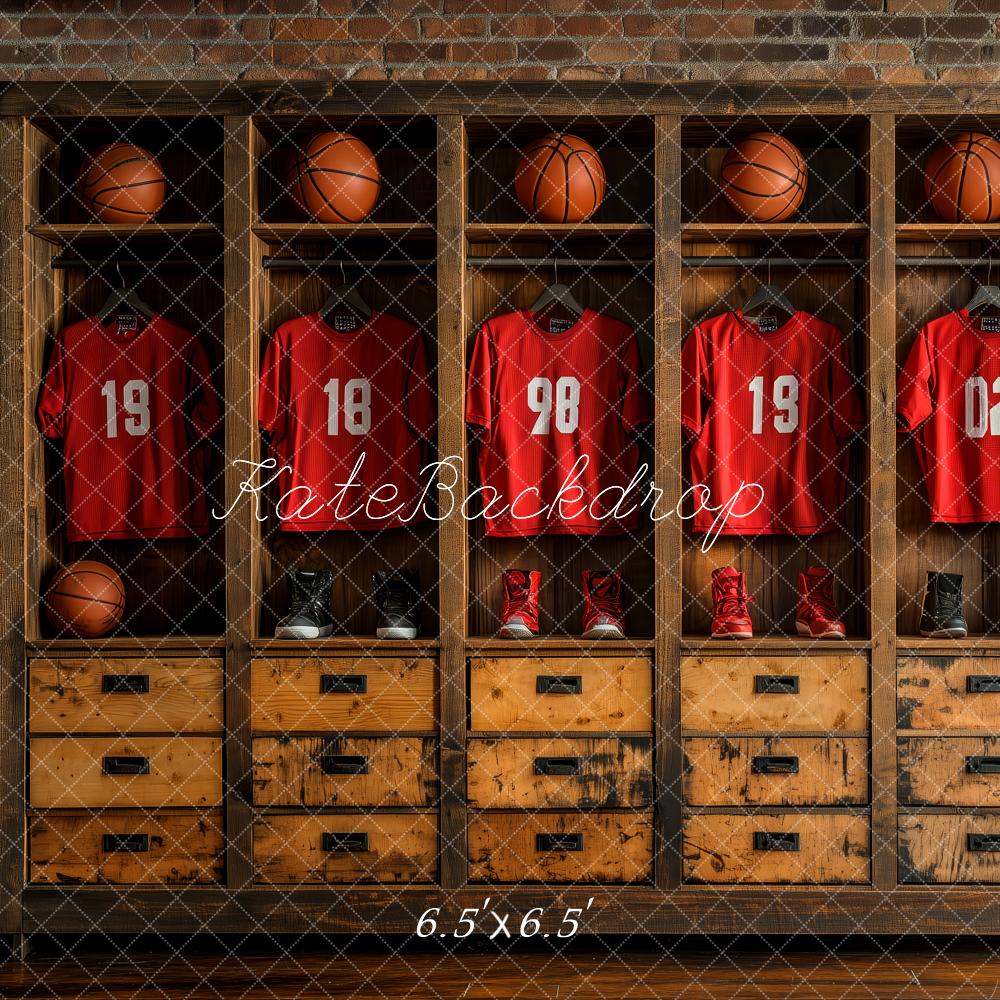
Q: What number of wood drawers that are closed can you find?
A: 15